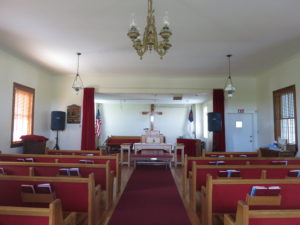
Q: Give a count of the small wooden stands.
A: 2